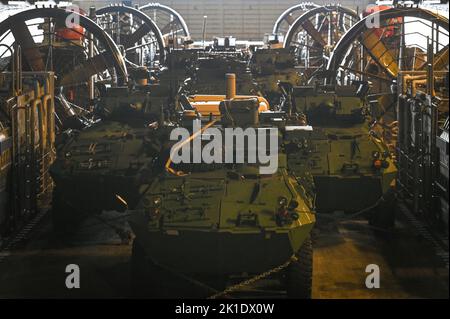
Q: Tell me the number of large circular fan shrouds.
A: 6